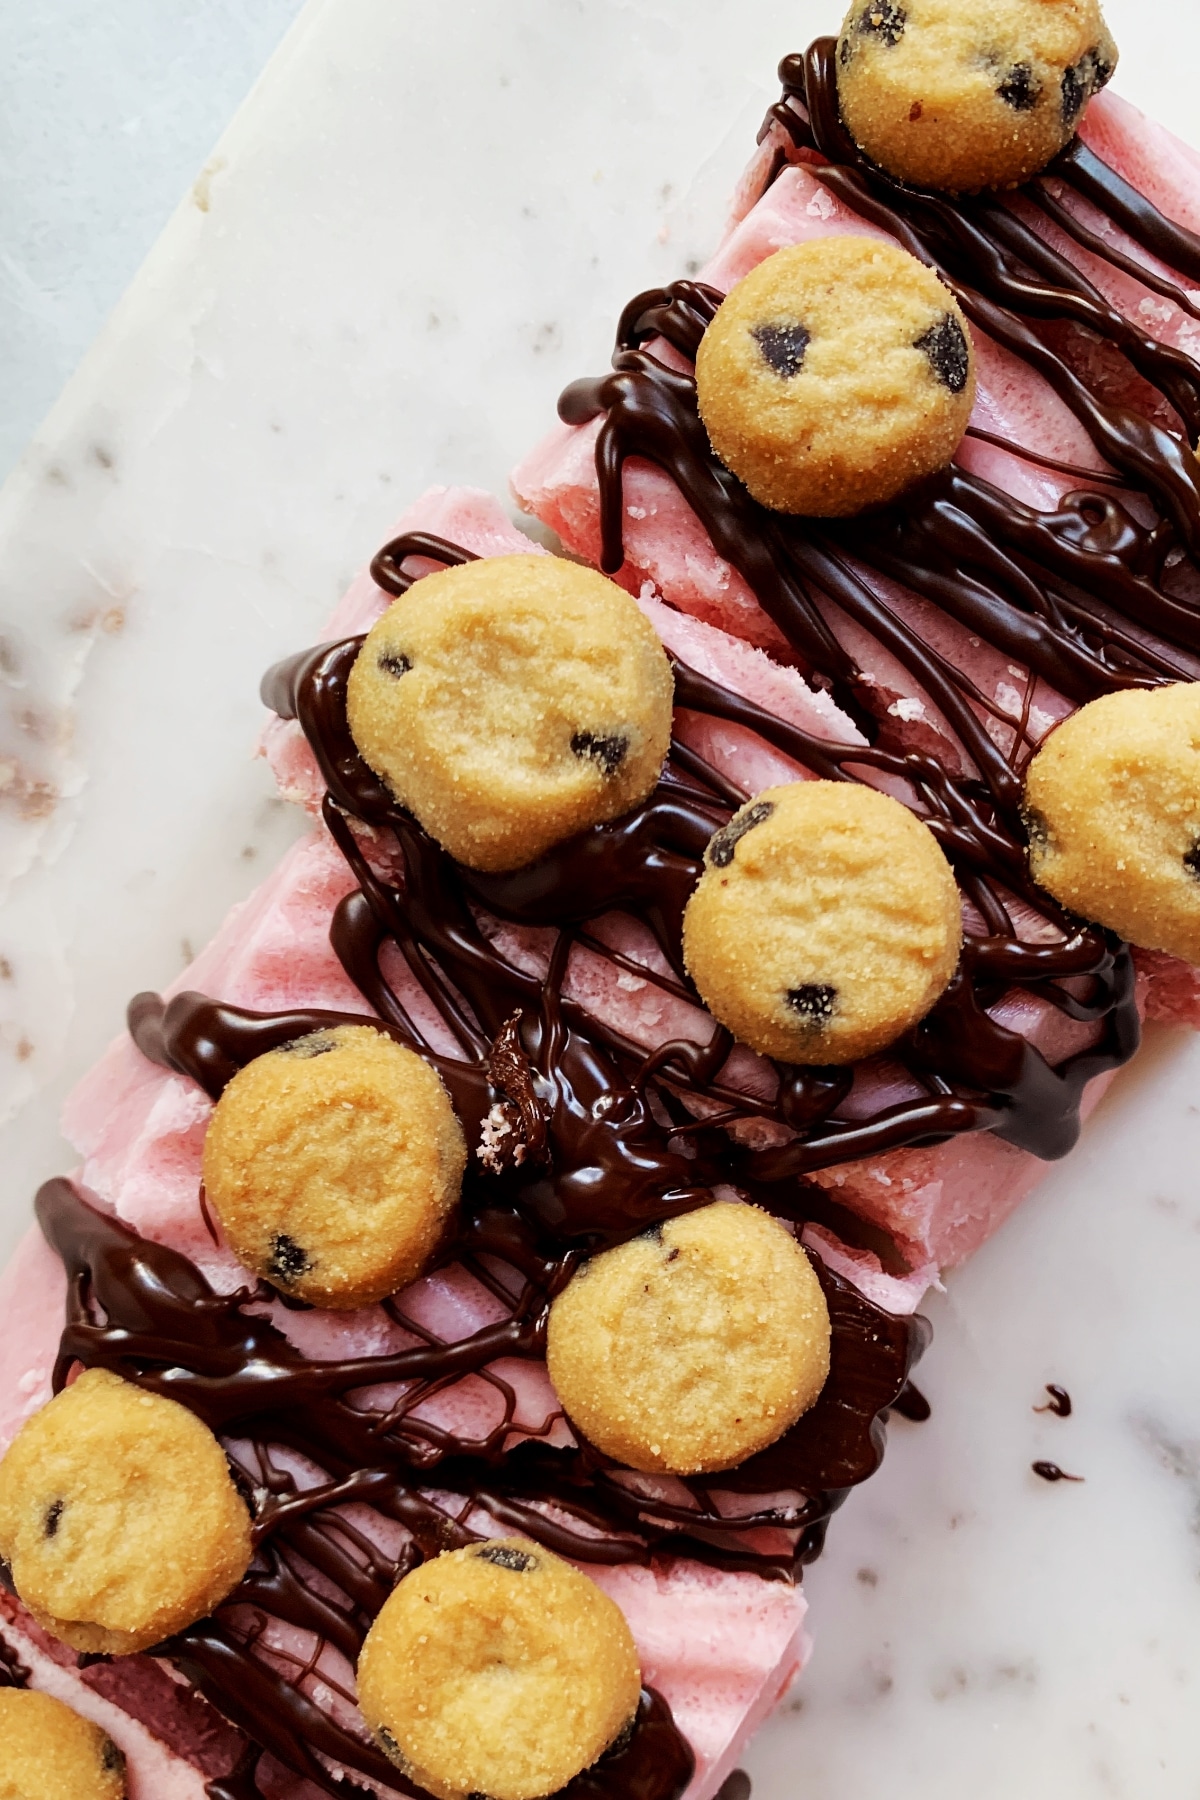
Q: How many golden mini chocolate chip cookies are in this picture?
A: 10